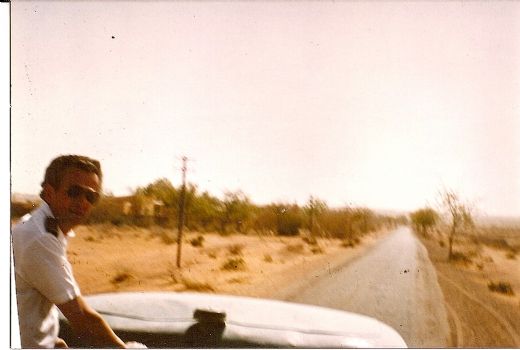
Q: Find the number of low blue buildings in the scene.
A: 0